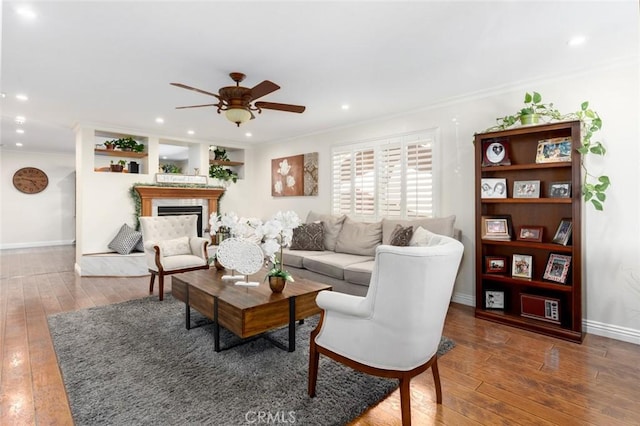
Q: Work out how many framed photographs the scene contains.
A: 12